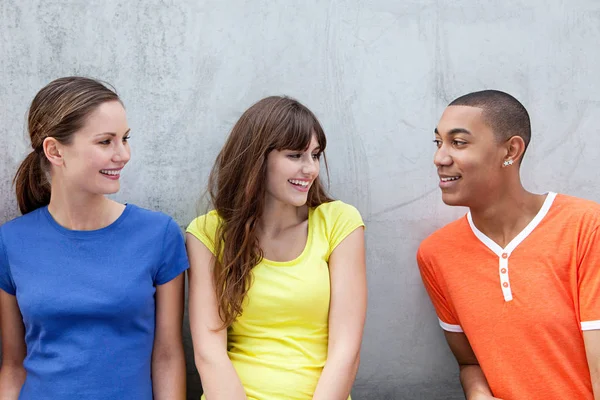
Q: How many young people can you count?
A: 3